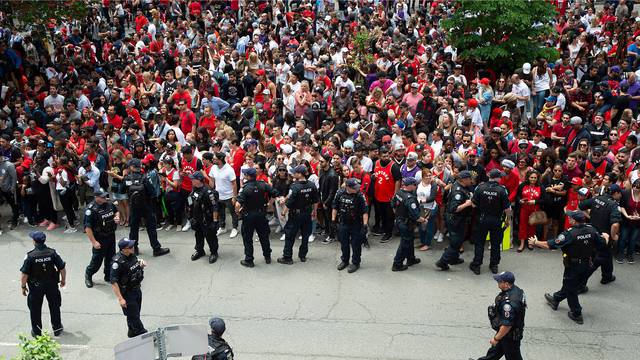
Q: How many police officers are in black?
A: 15